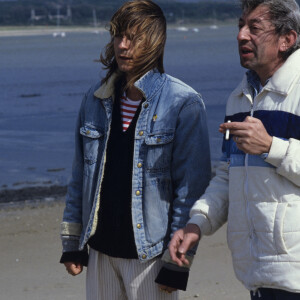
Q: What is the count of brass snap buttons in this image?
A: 8